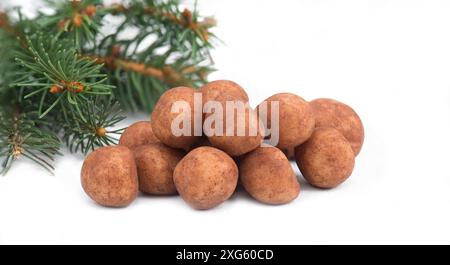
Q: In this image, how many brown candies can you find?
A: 11